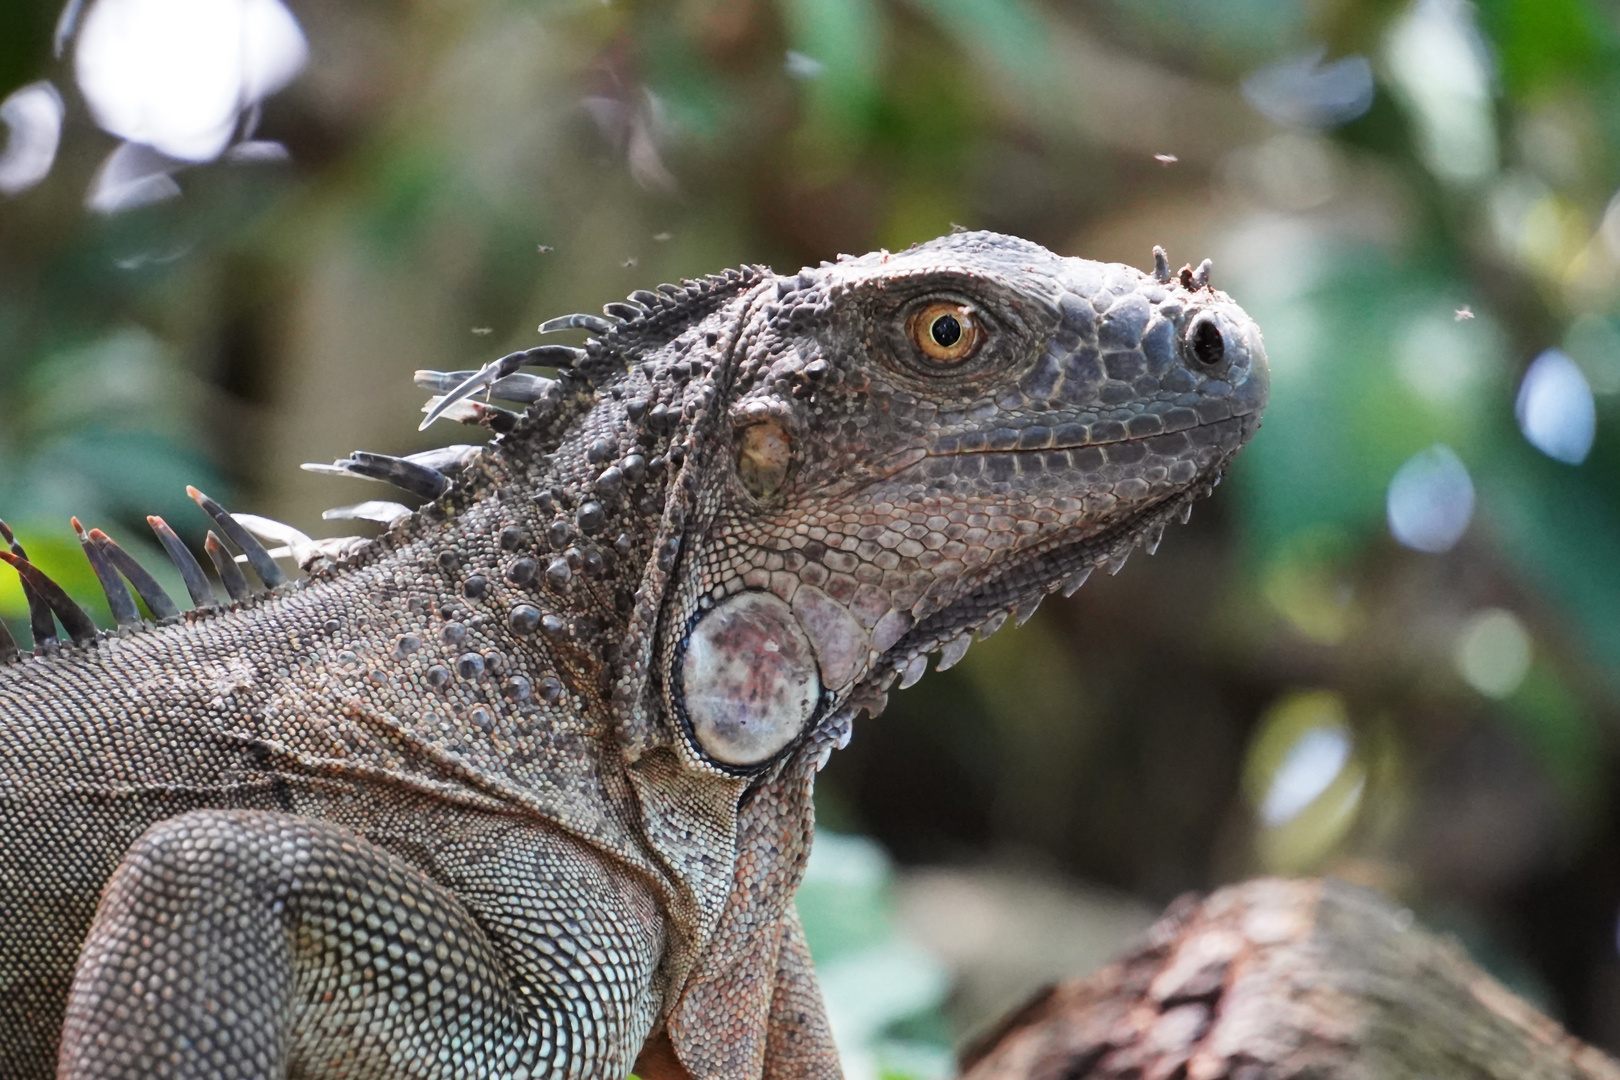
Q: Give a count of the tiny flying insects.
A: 7